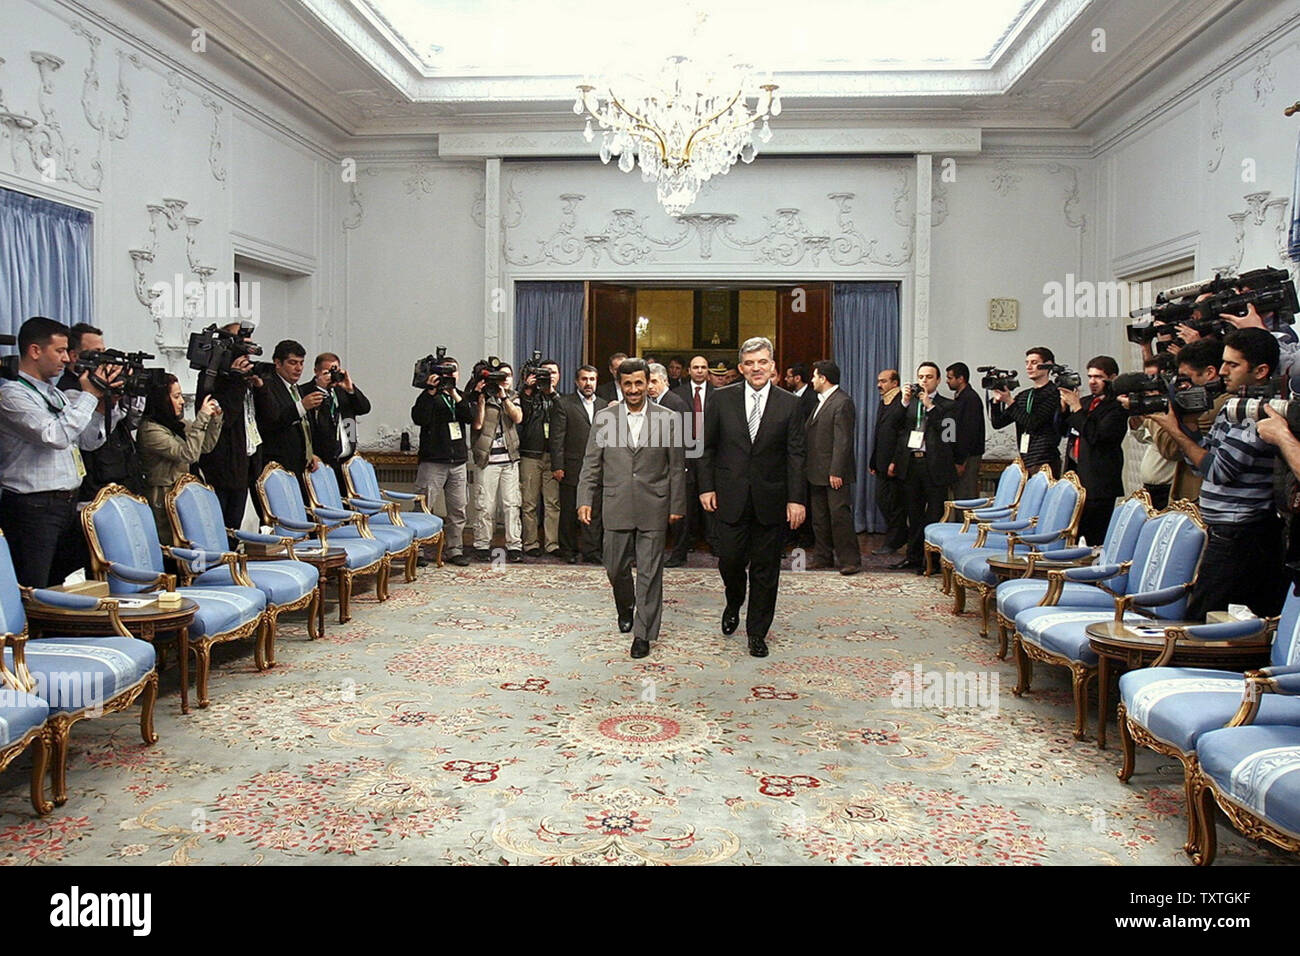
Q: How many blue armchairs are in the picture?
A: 14